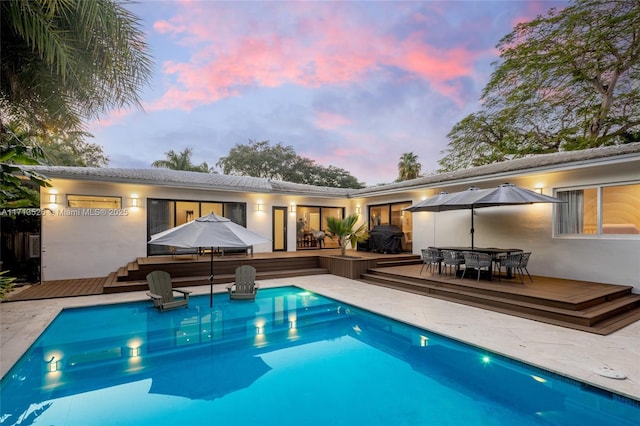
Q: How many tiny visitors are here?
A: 0